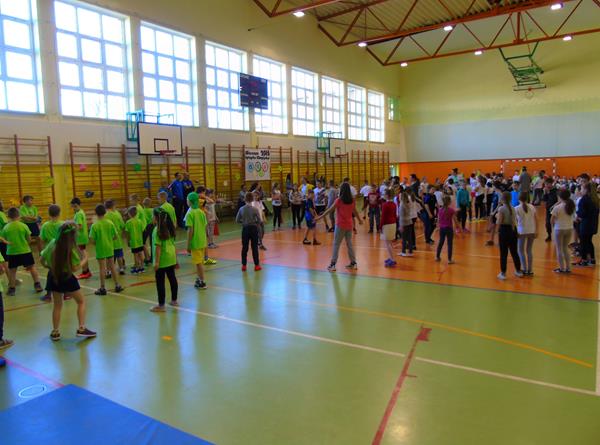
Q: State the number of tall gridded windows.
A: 9